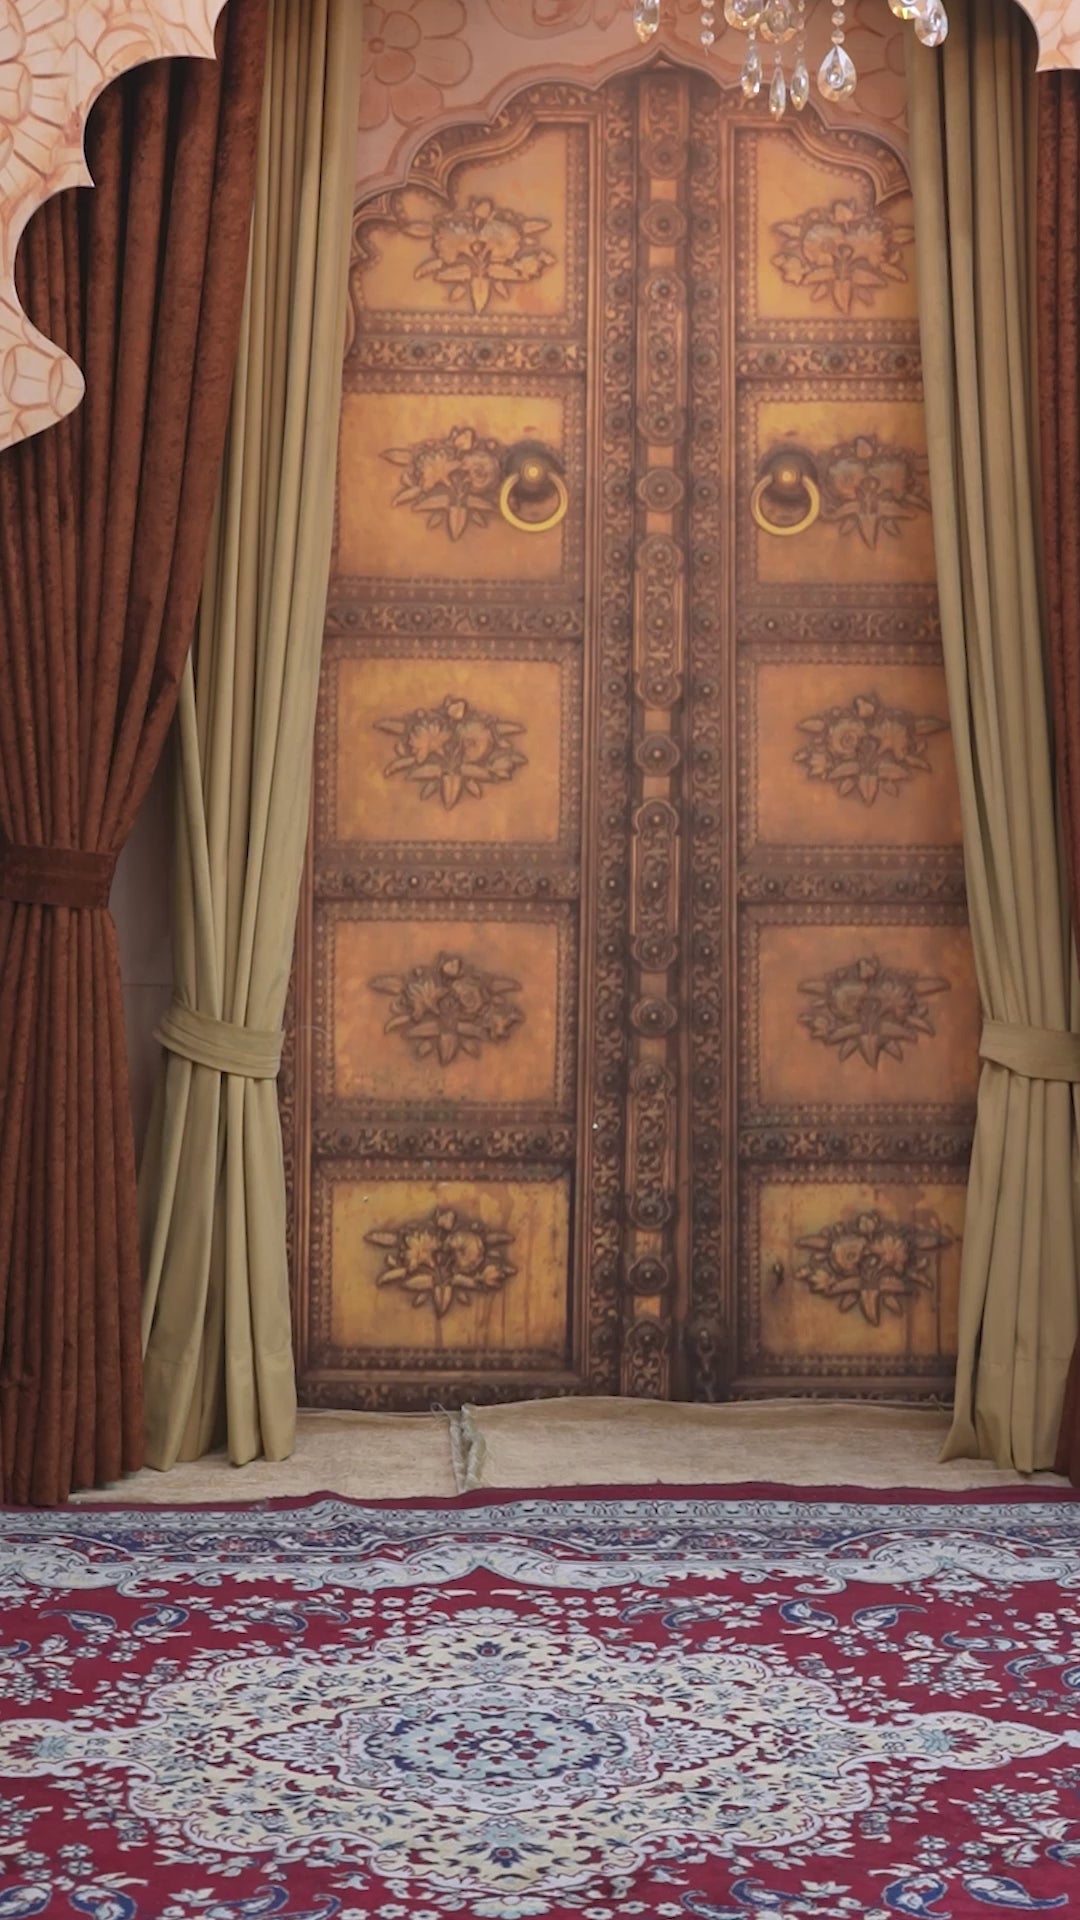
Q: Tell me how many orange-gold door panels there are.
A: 10